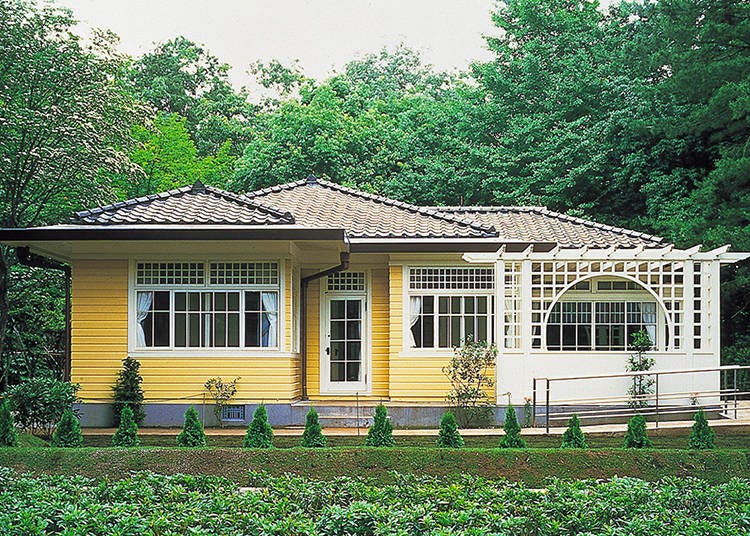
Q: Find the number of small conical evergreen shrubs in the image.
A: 12